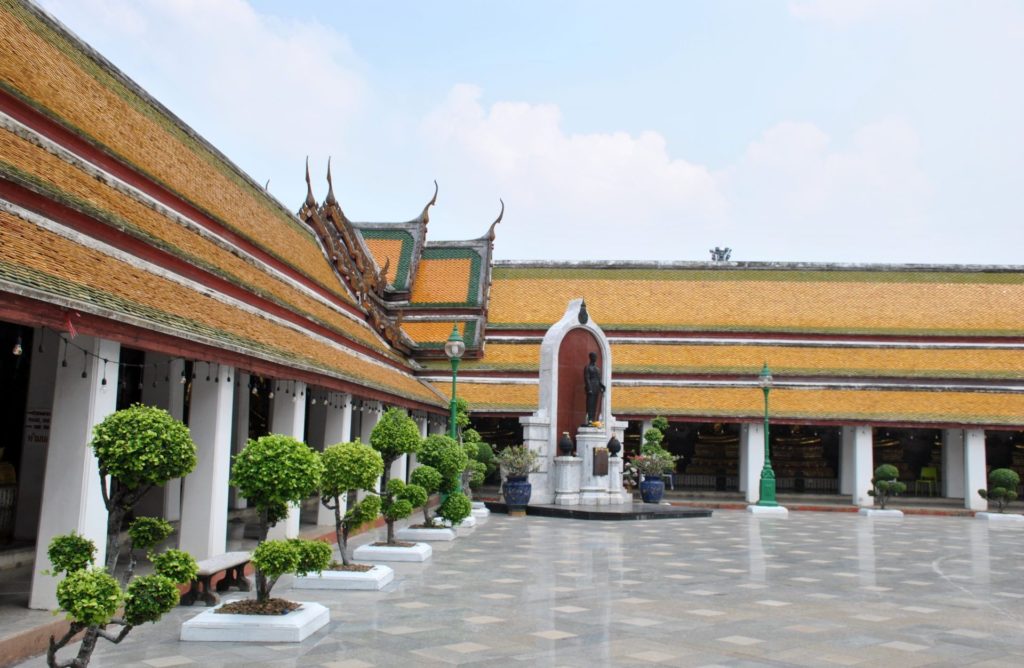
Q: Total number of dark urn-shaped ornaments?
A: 2